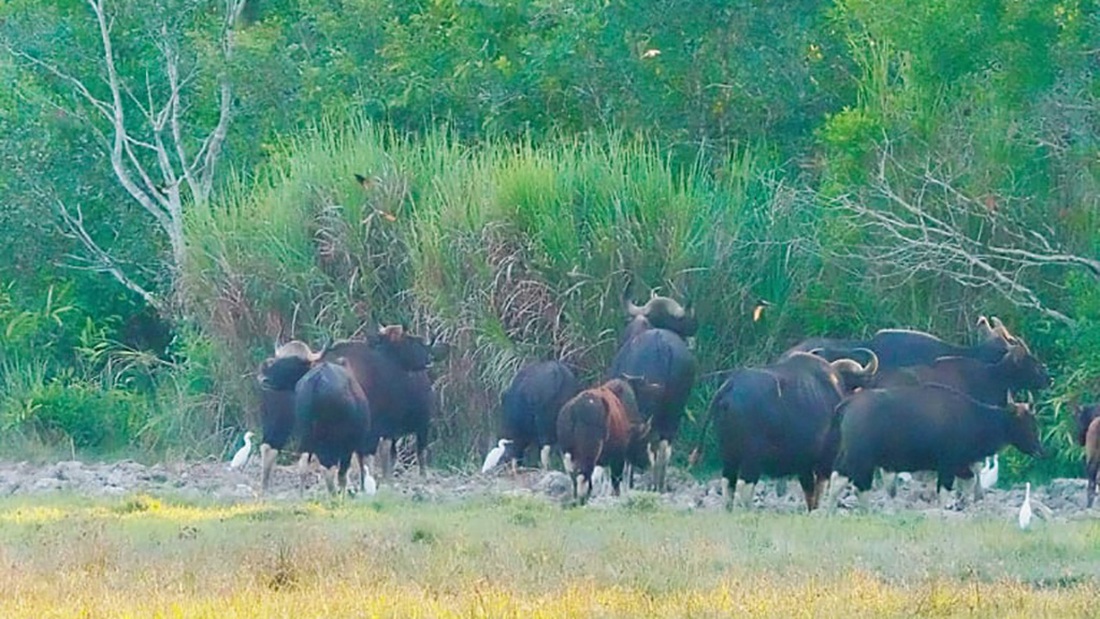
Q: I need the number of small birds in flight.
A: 4